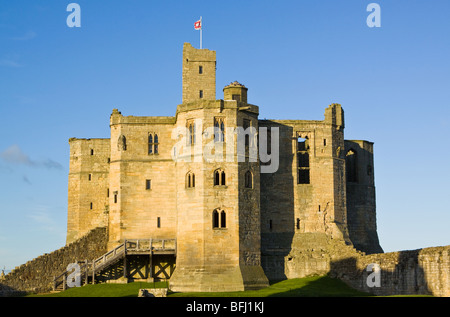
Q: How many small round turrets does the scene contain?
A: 1